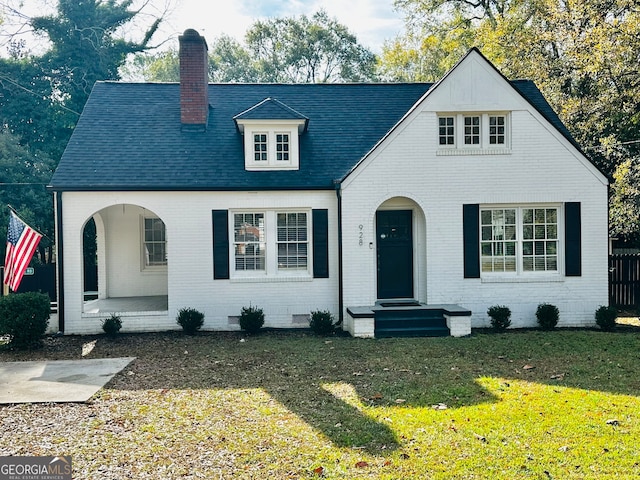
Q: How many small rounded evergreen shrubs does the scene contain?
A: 7